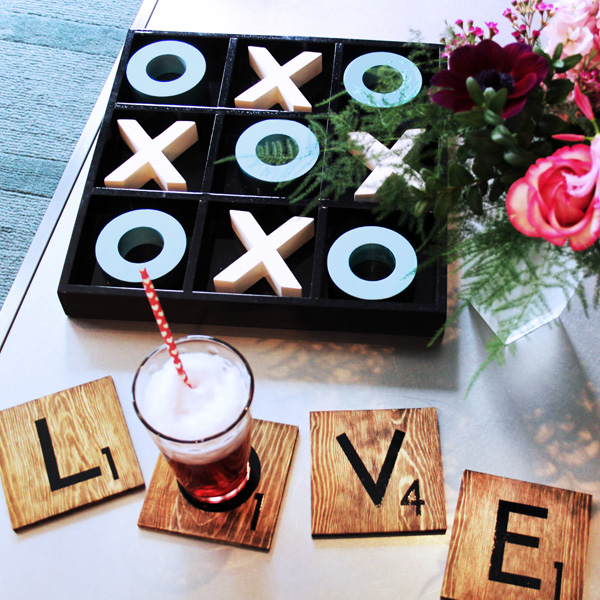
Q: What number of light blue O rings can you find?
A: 5